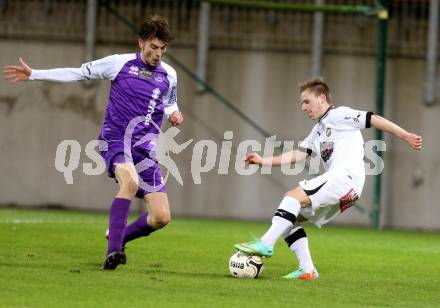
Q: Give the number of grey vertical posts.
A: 4